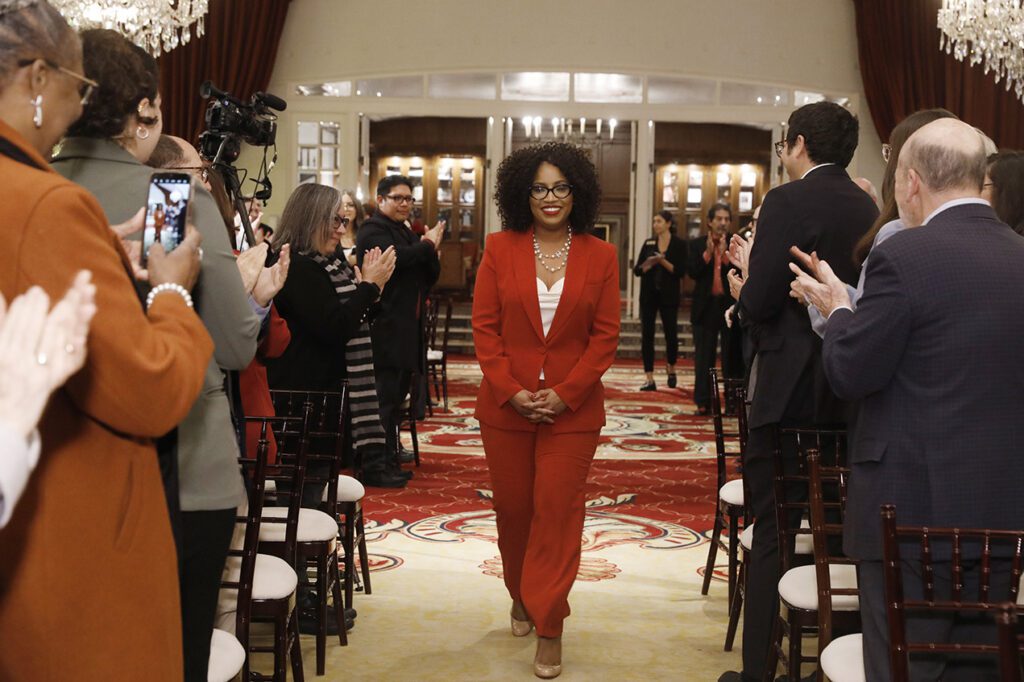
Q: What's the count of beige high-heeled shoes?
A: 2